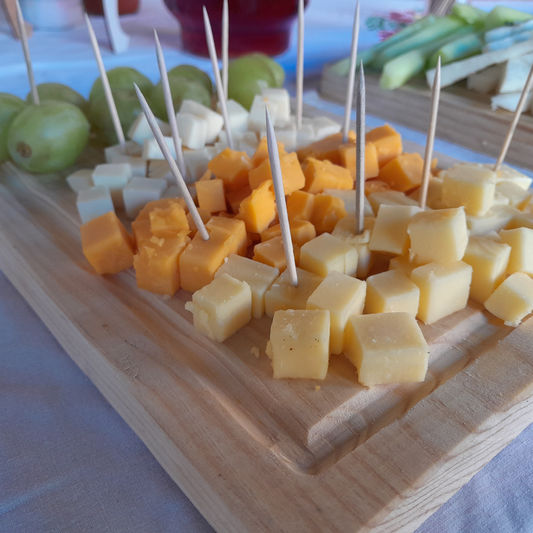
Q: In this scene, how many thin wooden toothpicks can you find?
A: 12